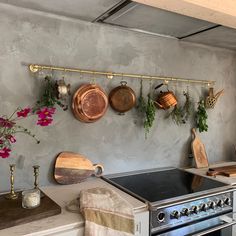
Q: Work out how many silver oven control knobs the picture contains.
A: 7